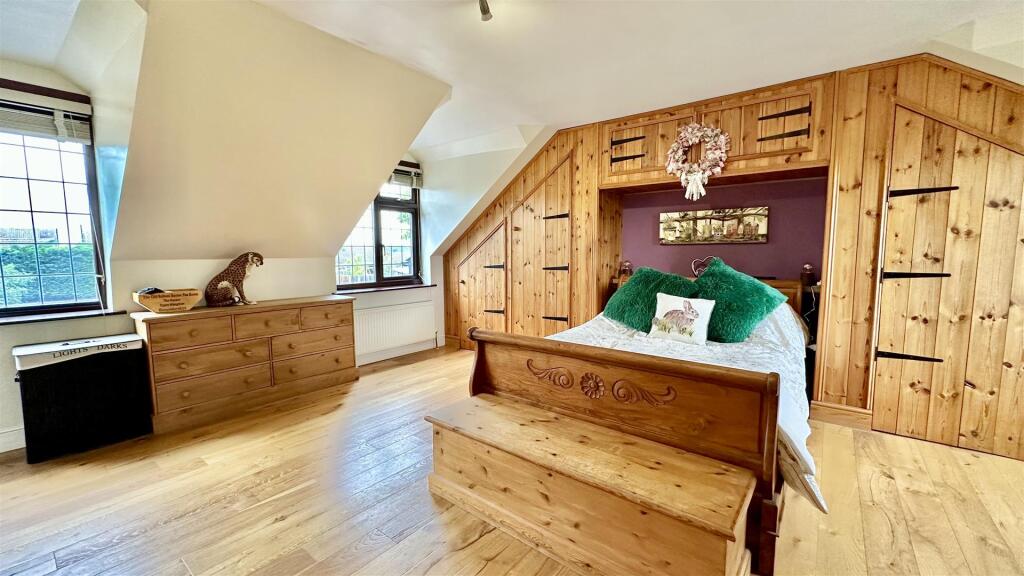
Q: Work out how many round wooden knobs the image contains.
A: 11